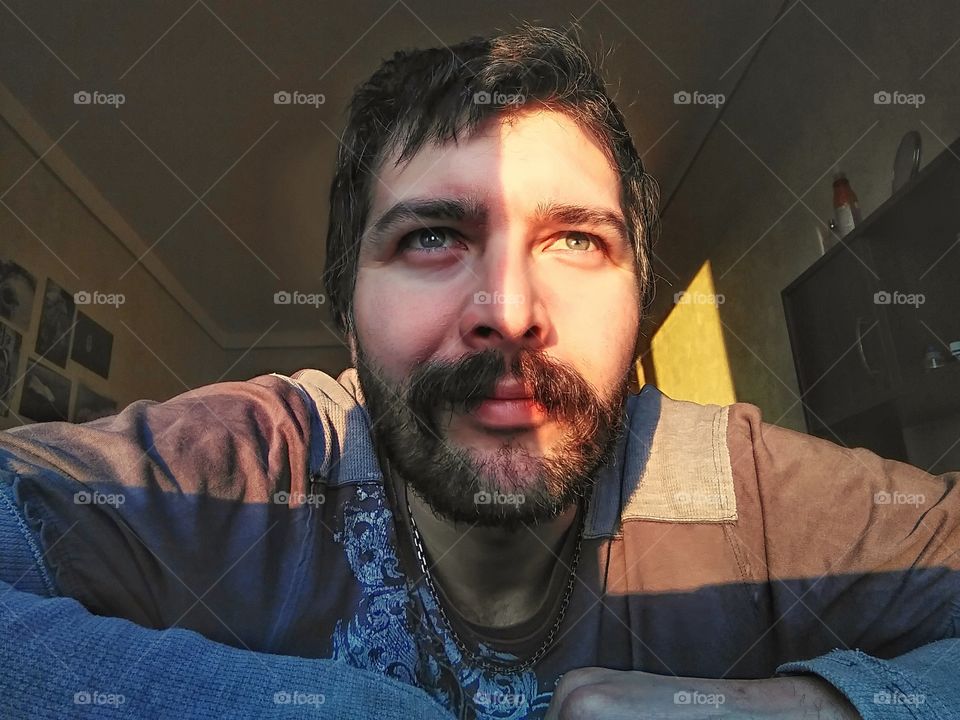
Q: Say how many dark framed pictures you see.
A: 6